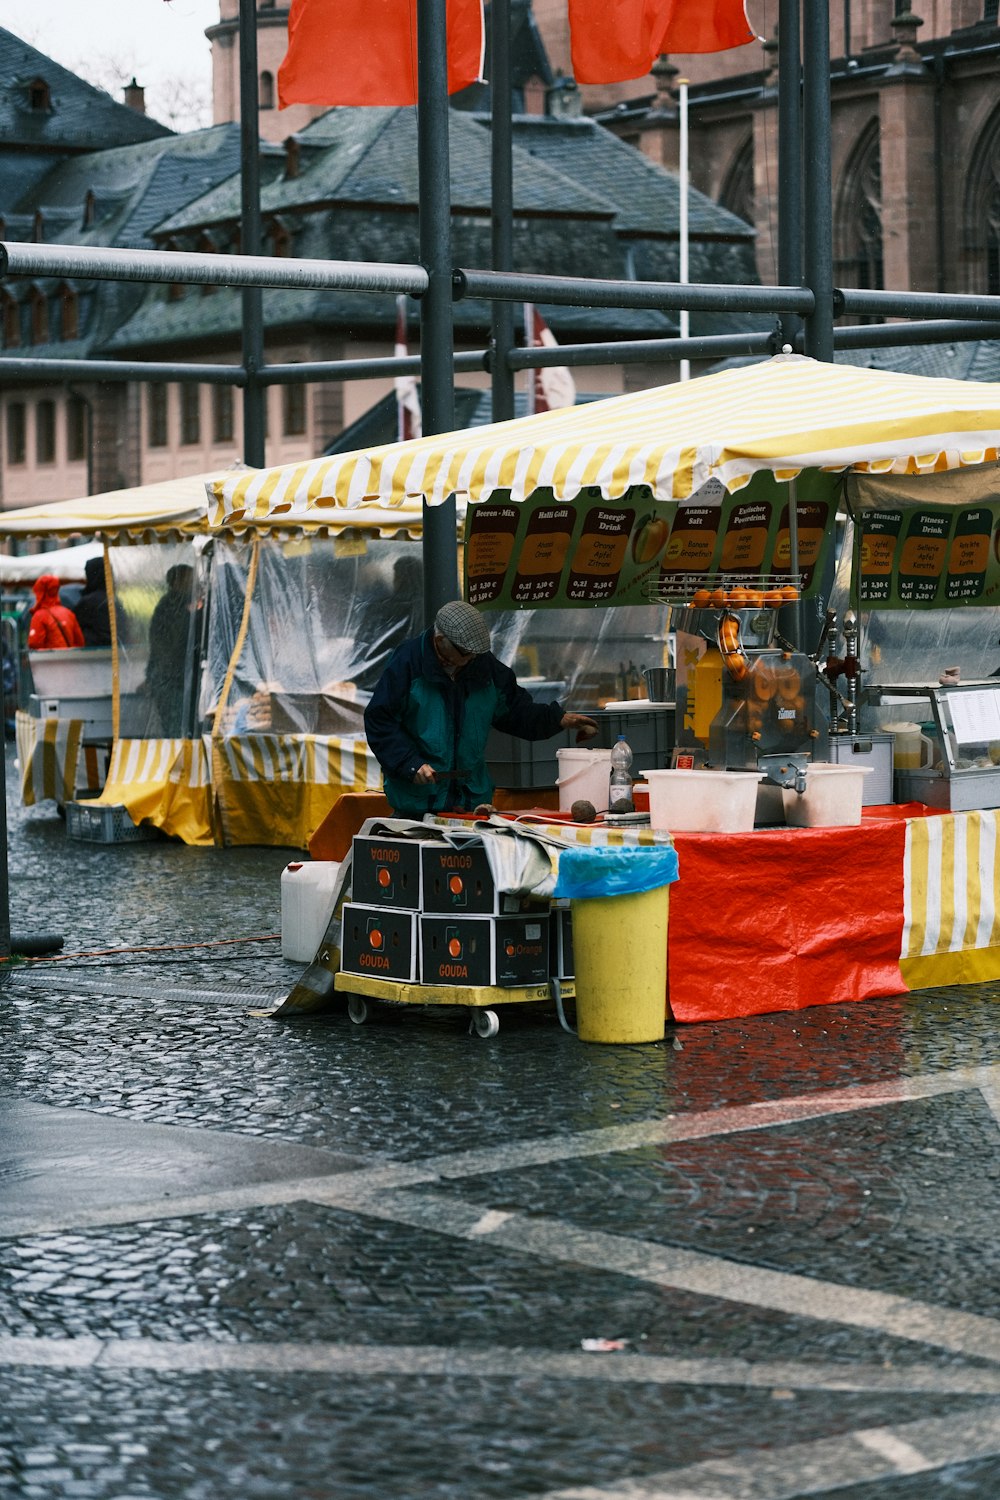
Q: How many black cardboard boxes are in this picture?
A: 5